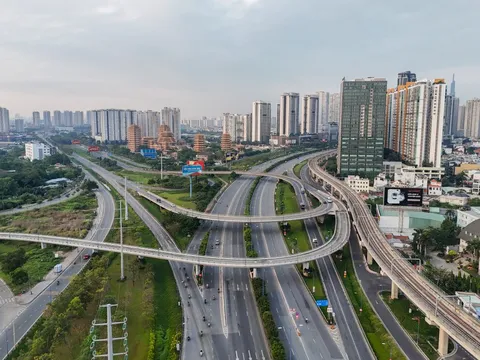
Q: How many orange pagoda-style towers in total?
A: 4